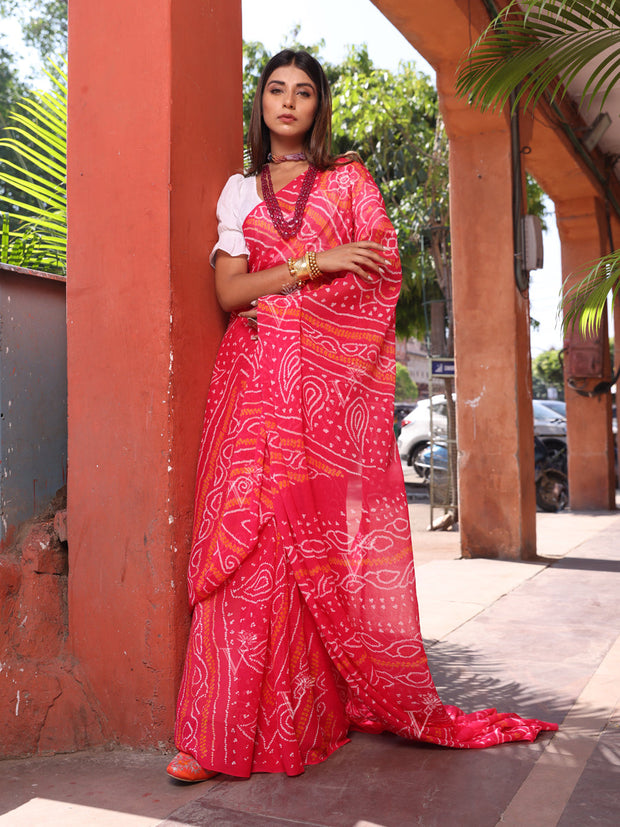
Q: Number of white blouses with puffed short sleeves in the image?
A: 1